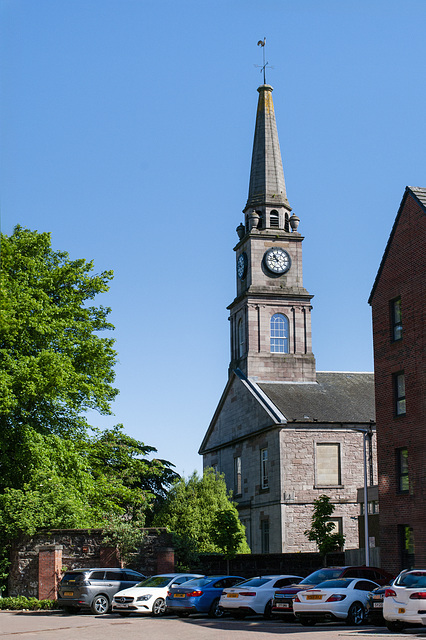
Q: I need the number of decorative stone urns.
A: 3